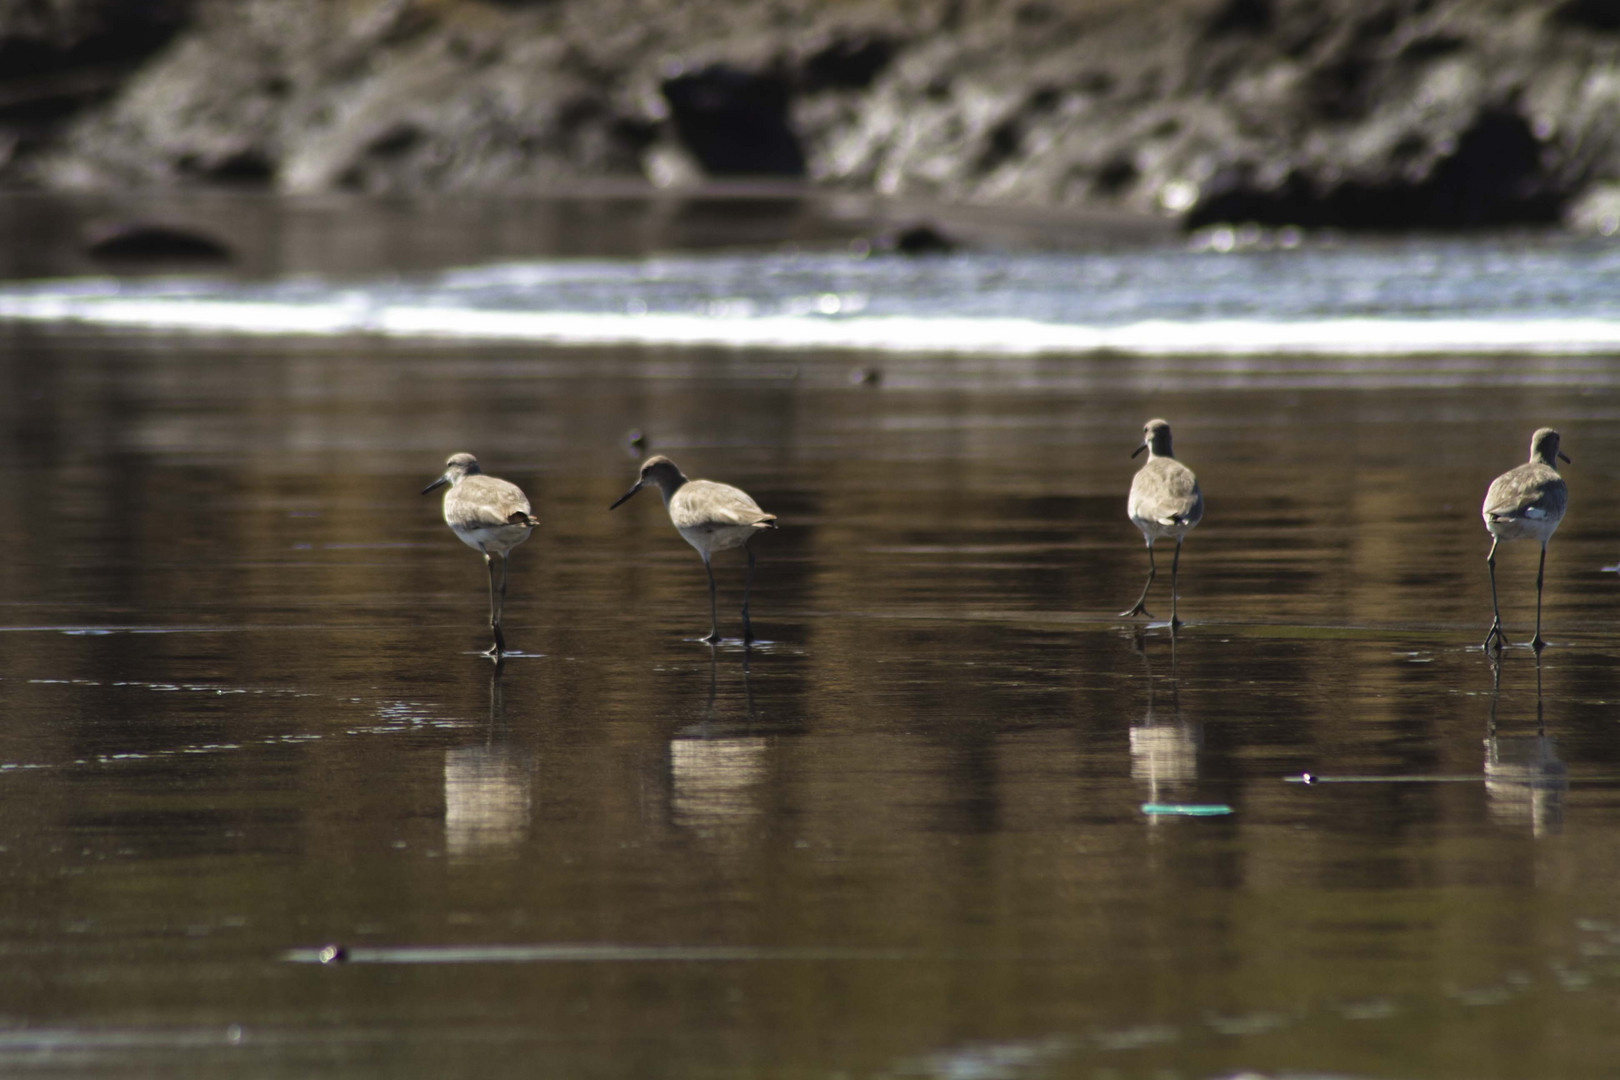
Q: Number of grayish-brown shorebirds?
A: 4